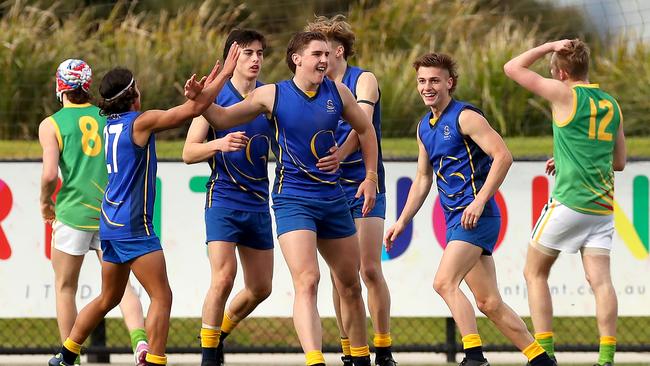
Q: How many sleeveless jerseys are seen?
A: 7